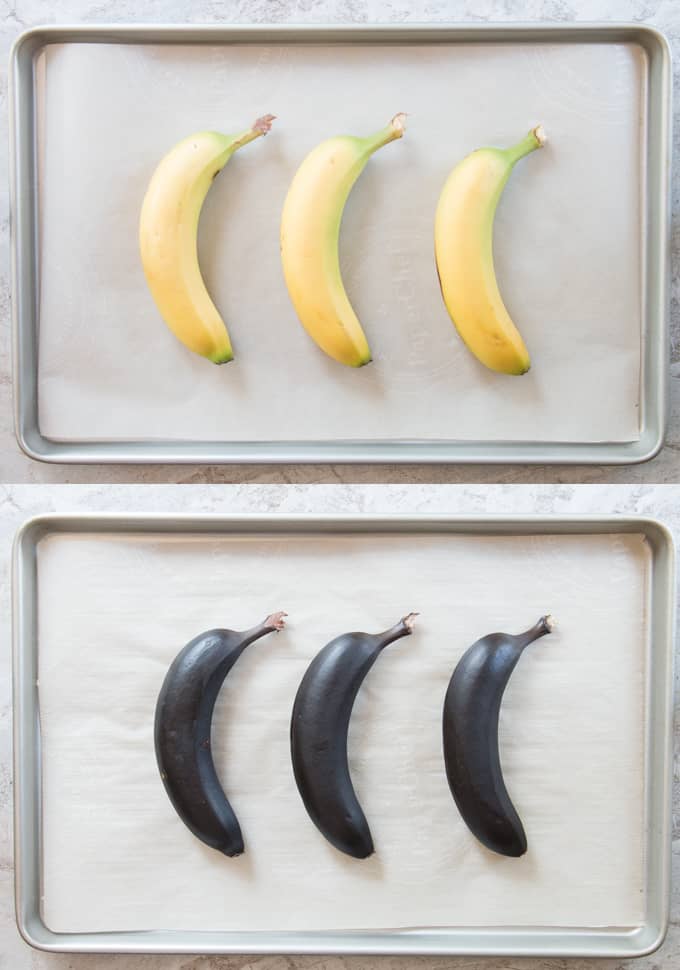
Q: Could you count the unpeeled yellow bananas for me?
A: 3